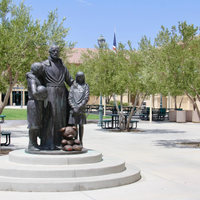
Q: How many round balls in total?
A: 1